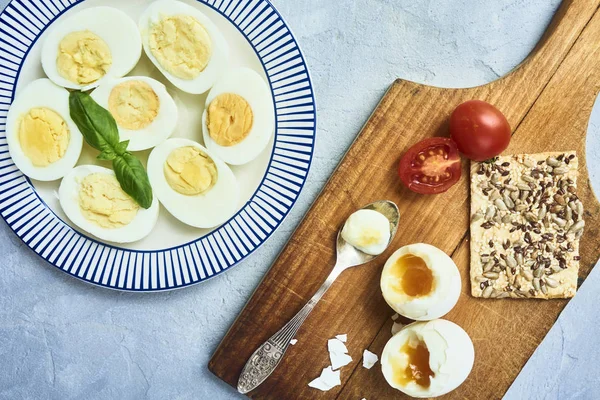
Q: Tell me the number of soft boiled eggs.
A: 2